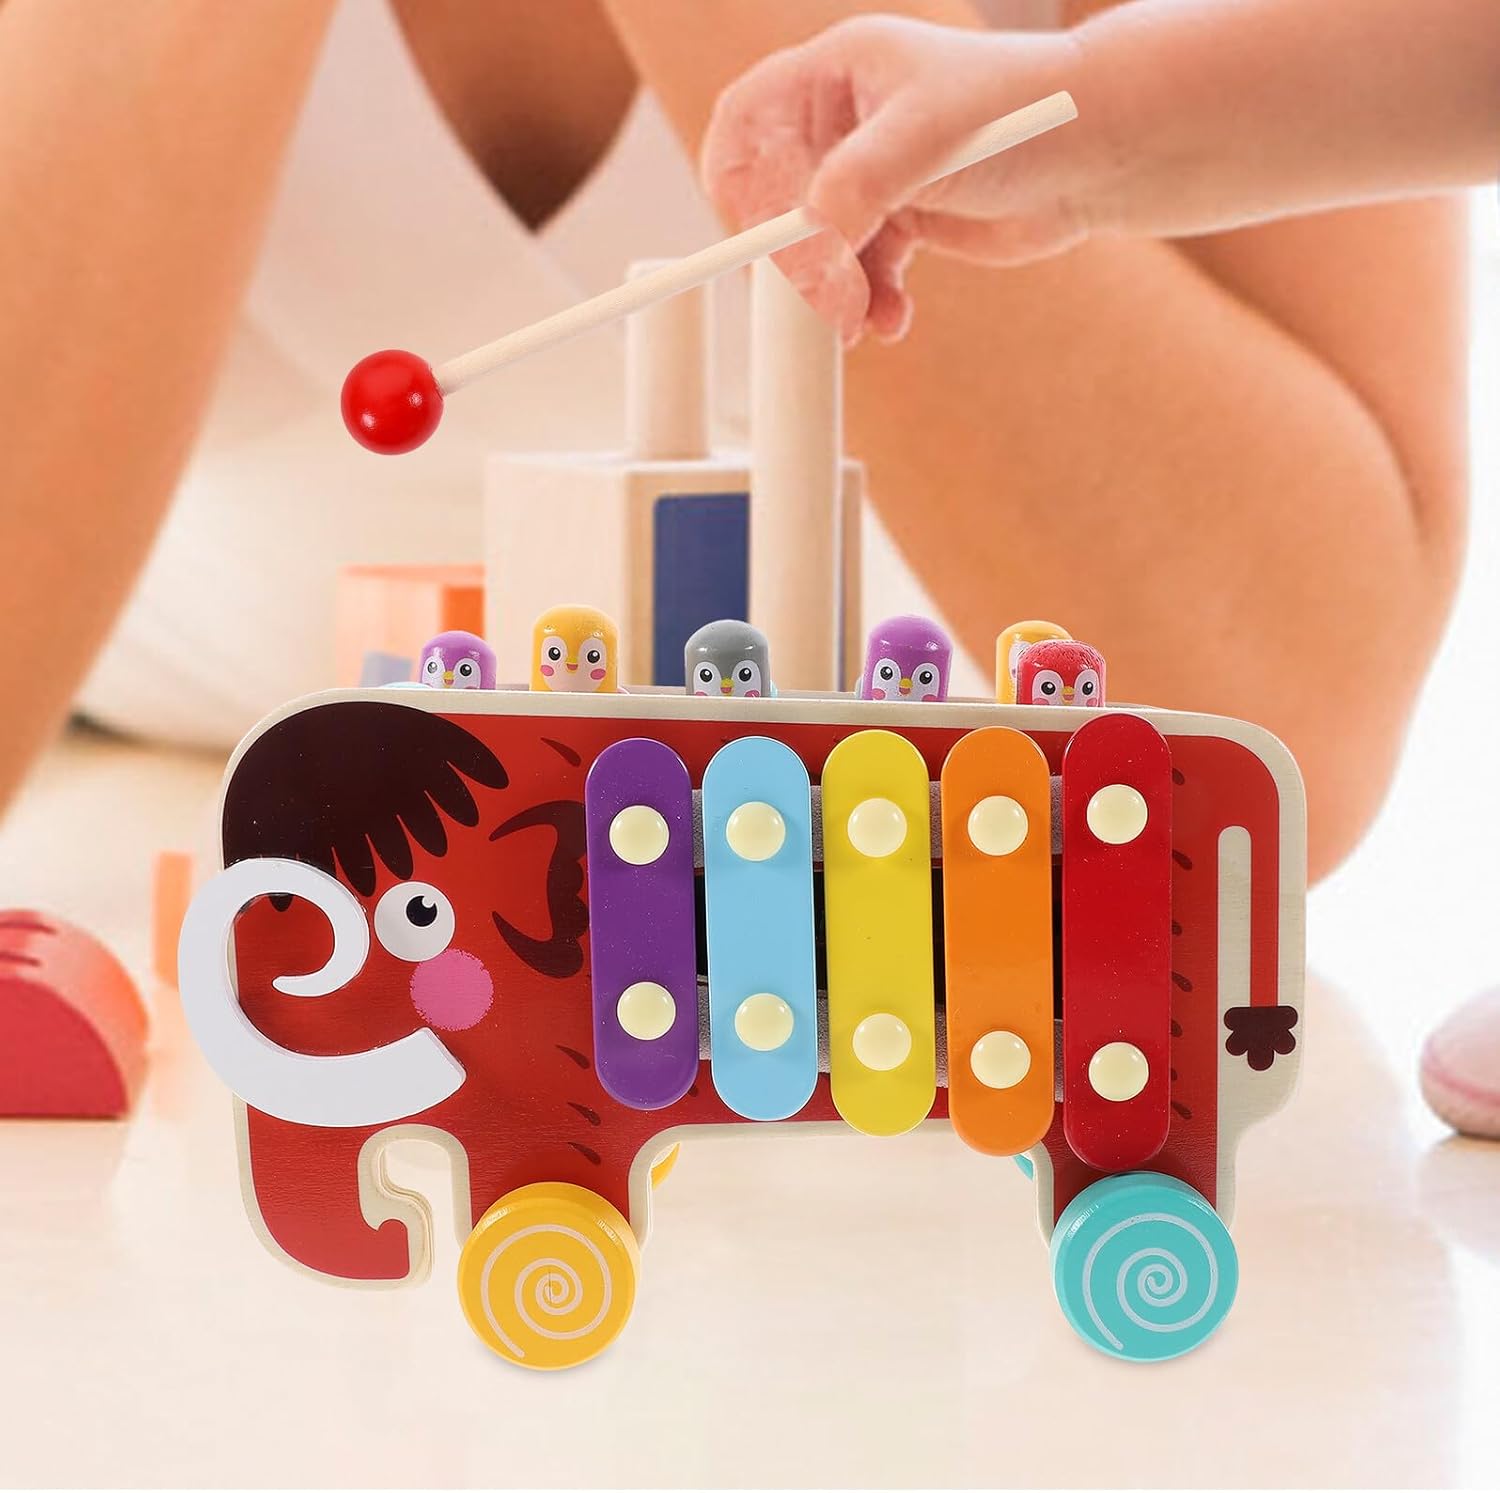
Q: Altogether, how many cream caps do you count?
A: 10